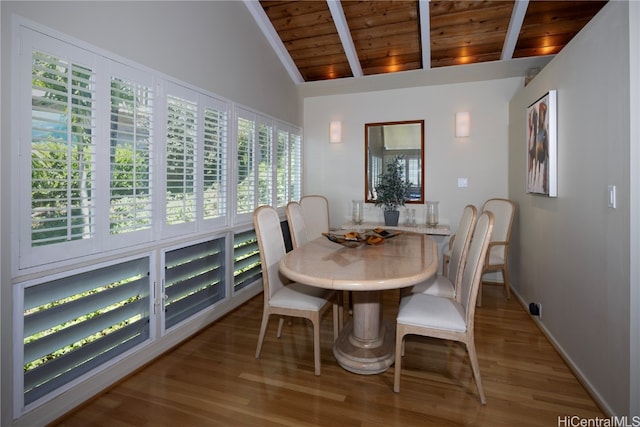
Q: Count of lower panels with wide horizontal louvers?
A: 3